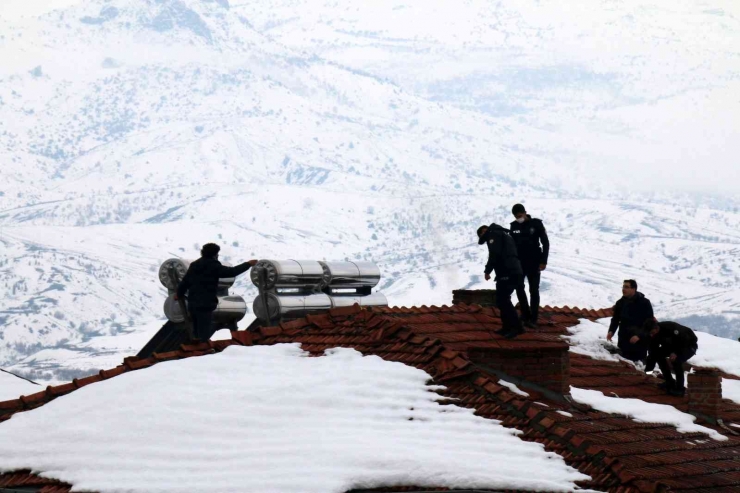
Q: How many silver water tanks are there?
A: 6